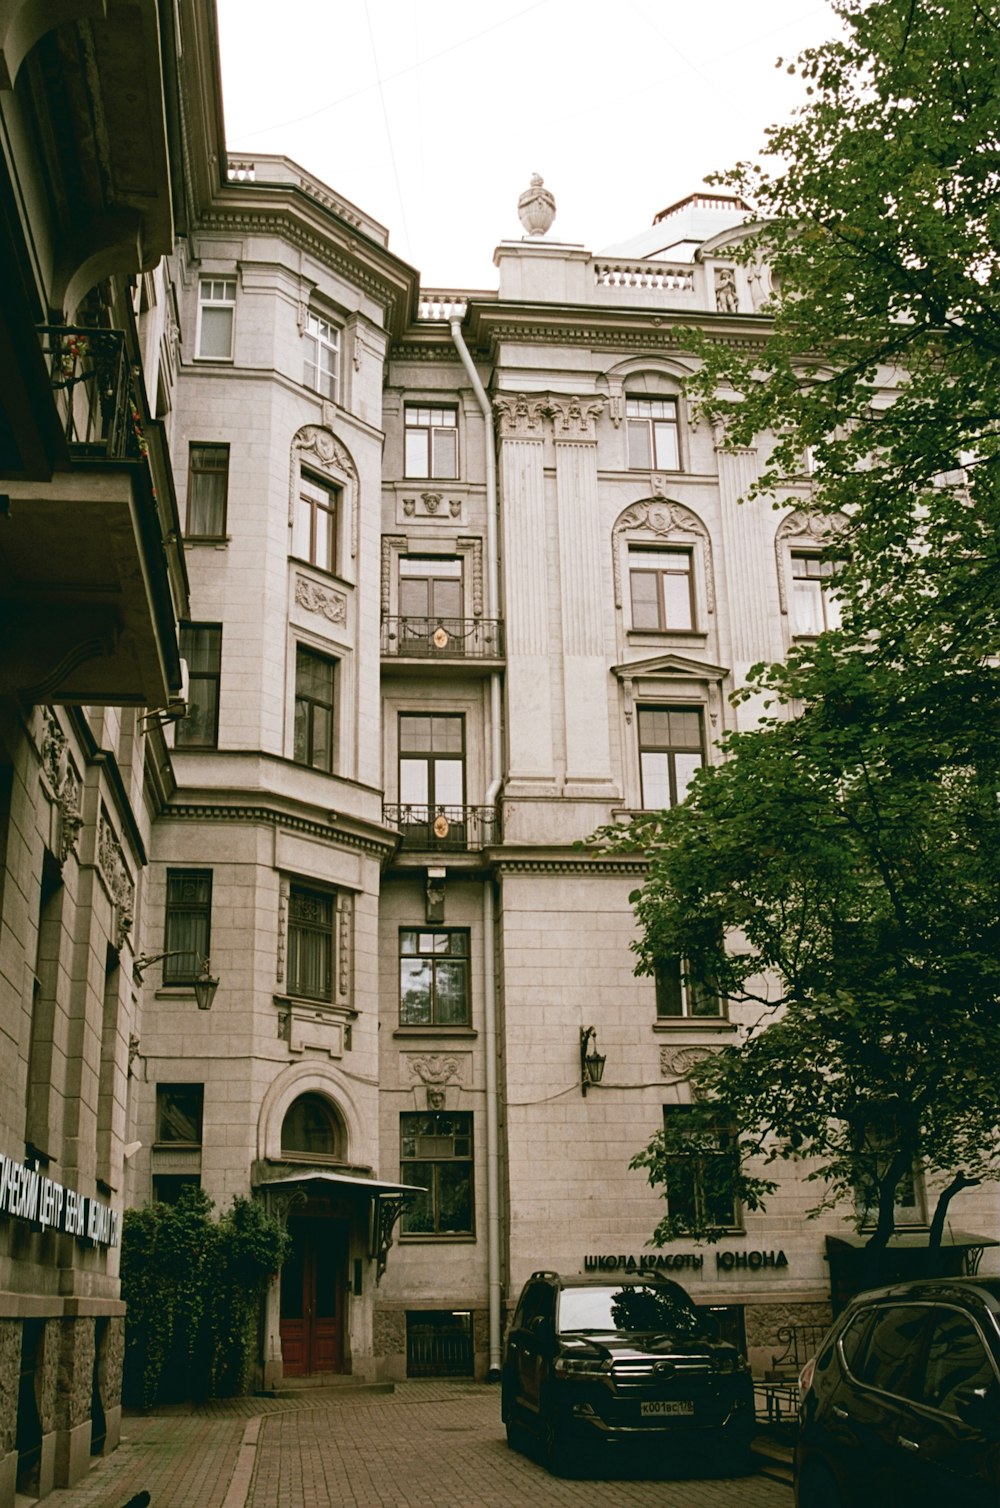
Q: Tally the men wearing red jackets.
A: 0